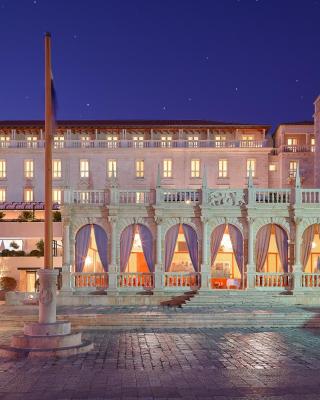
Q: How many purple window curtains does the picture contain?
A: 11